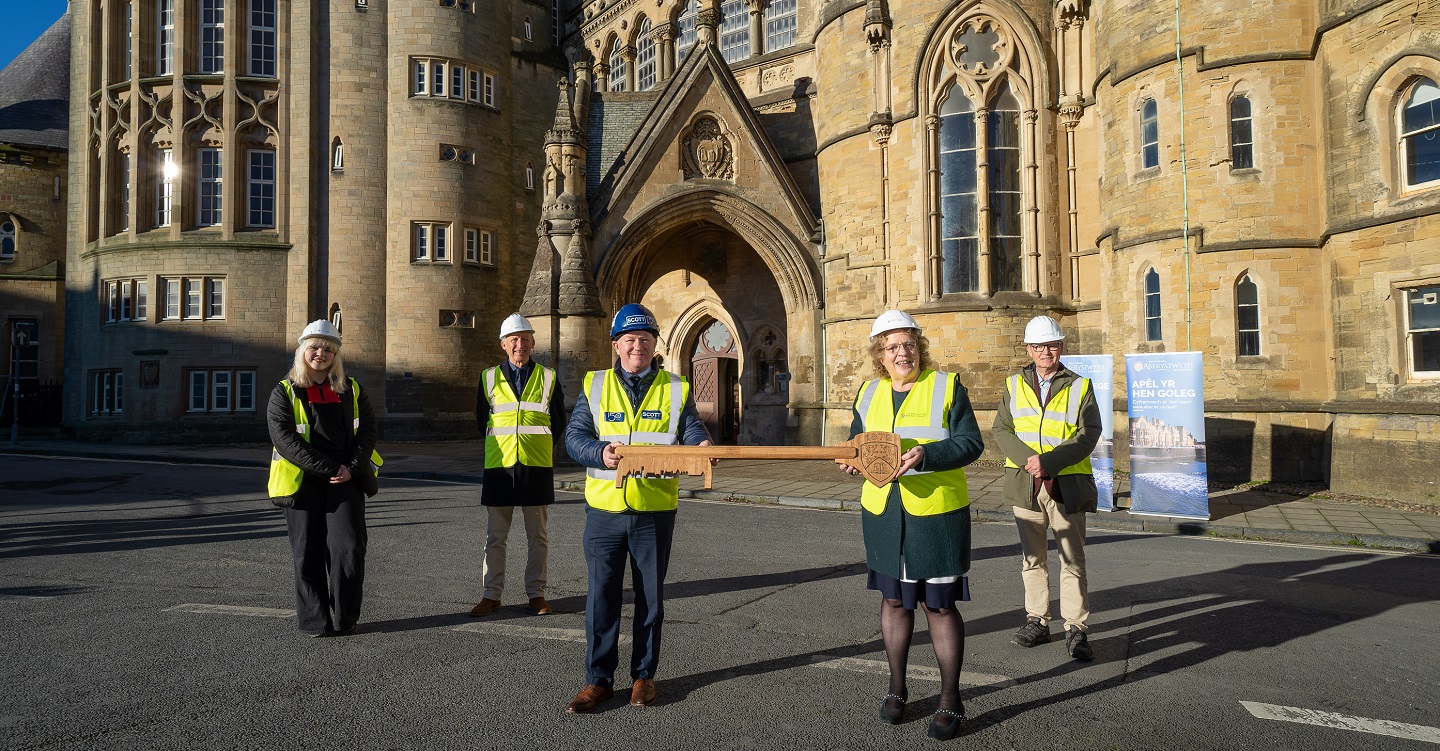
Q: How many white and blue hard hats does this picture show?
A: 5